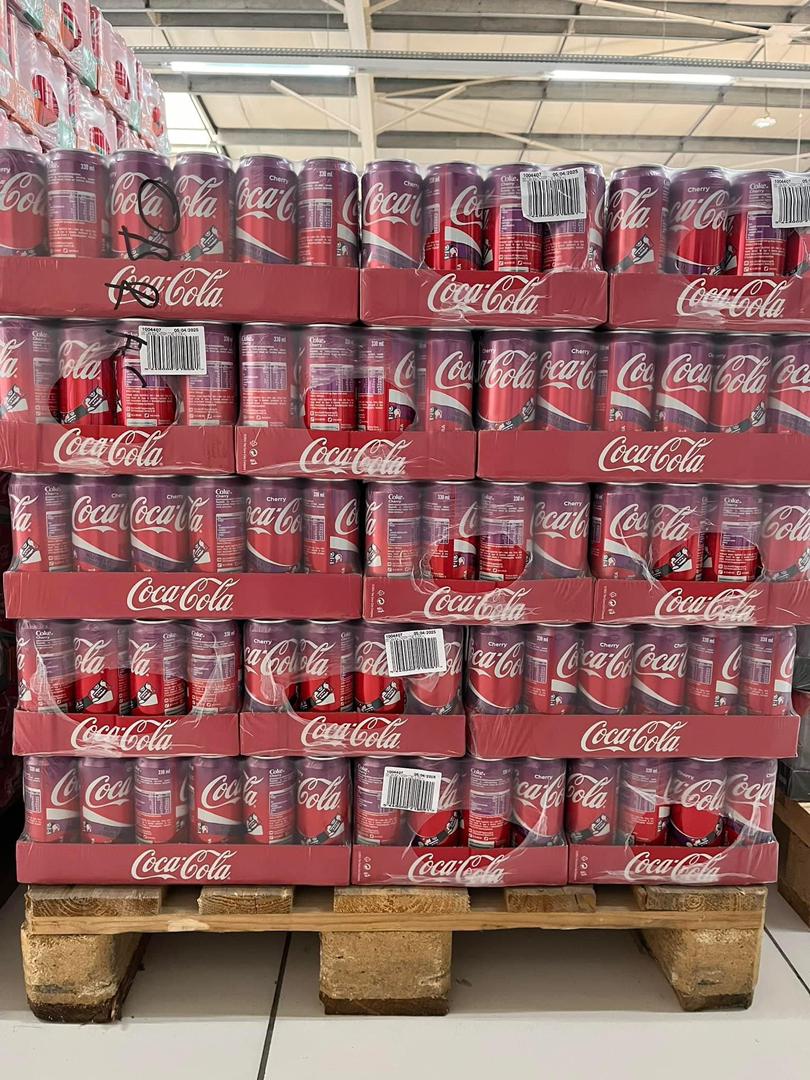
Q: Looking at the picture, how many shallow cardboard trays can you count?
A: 15